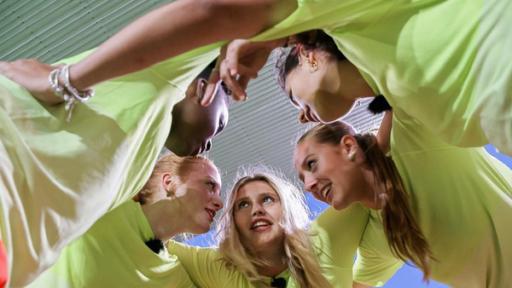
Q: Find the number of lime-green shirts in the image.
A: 5